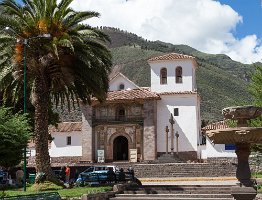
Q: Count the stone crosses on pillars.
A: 3